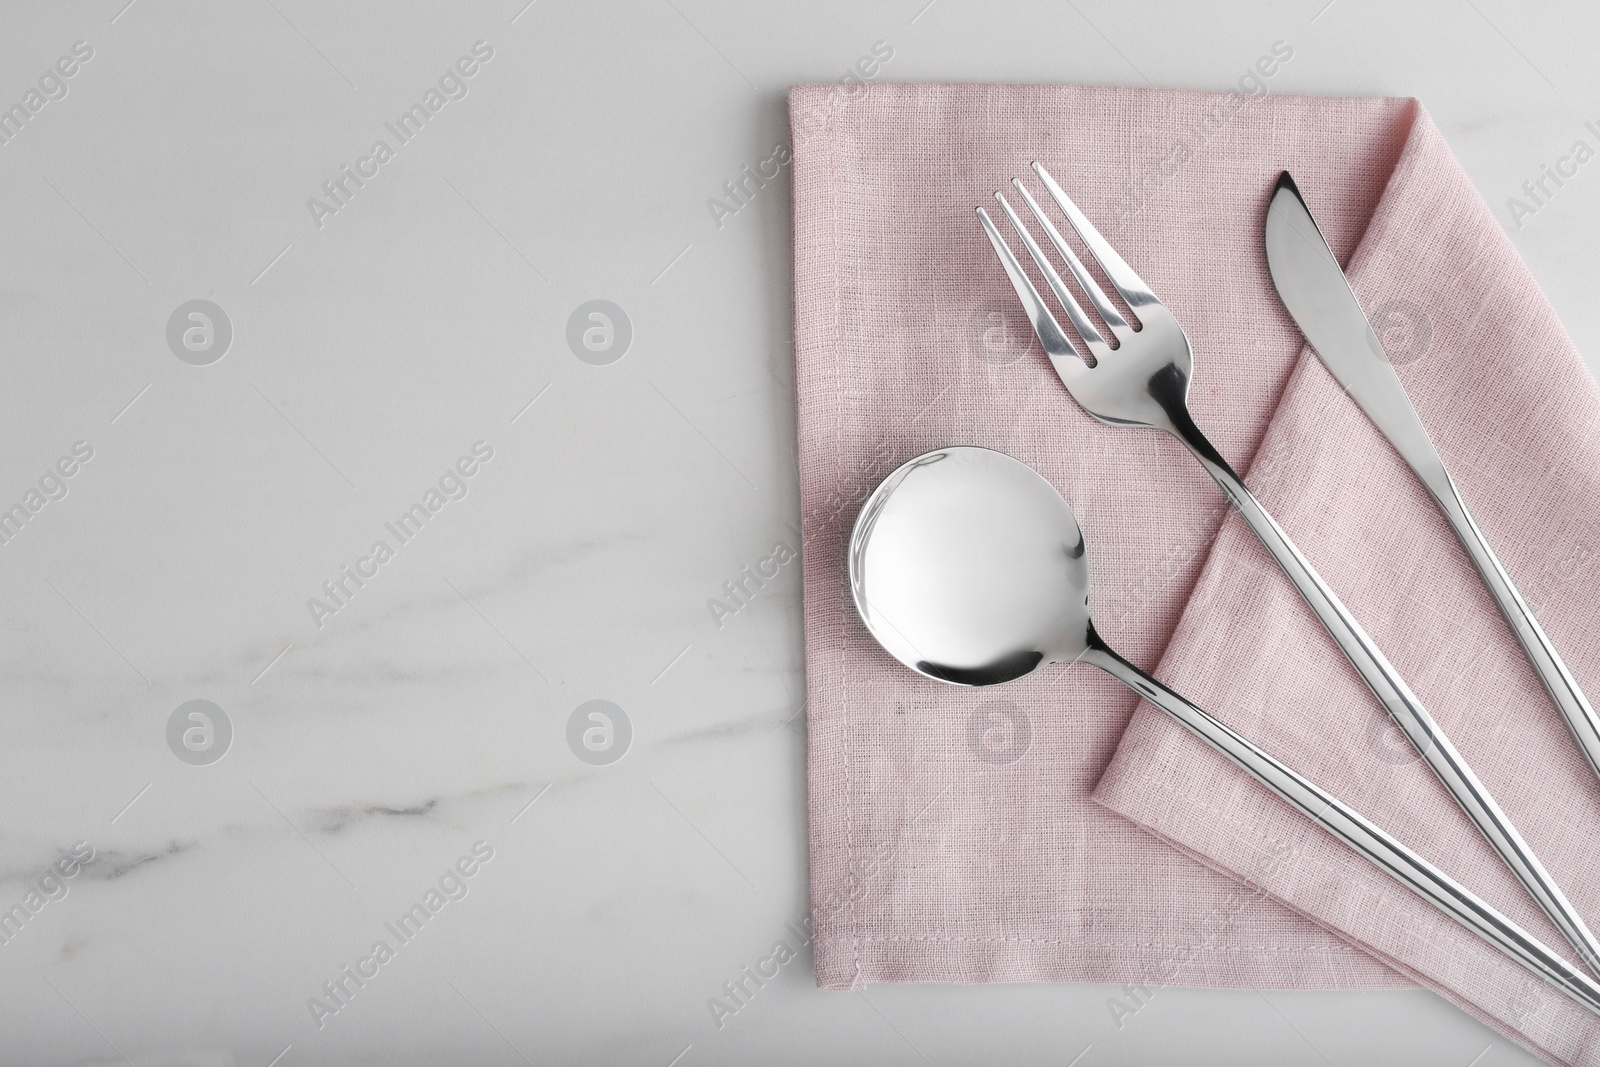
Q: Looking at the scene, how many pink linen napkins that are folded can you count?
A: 1